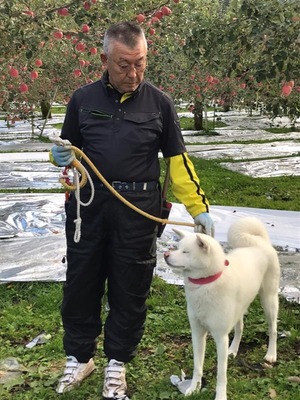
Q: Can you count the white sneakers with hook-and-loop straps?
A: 2